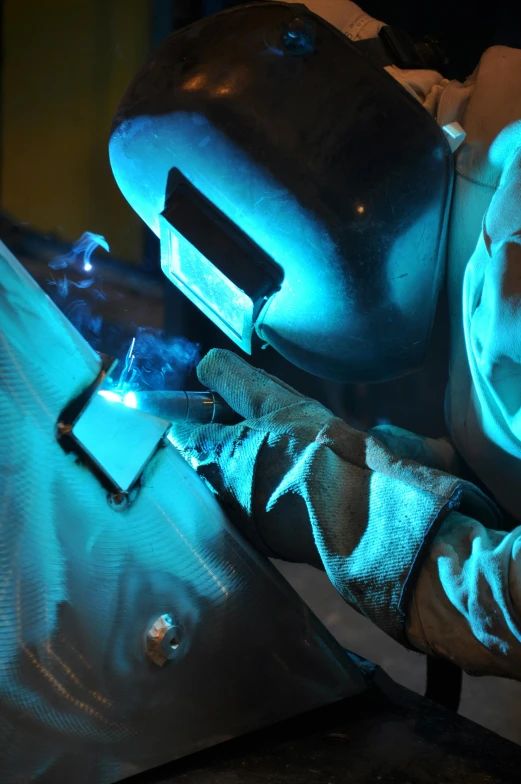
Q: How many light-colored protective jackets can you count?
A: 1